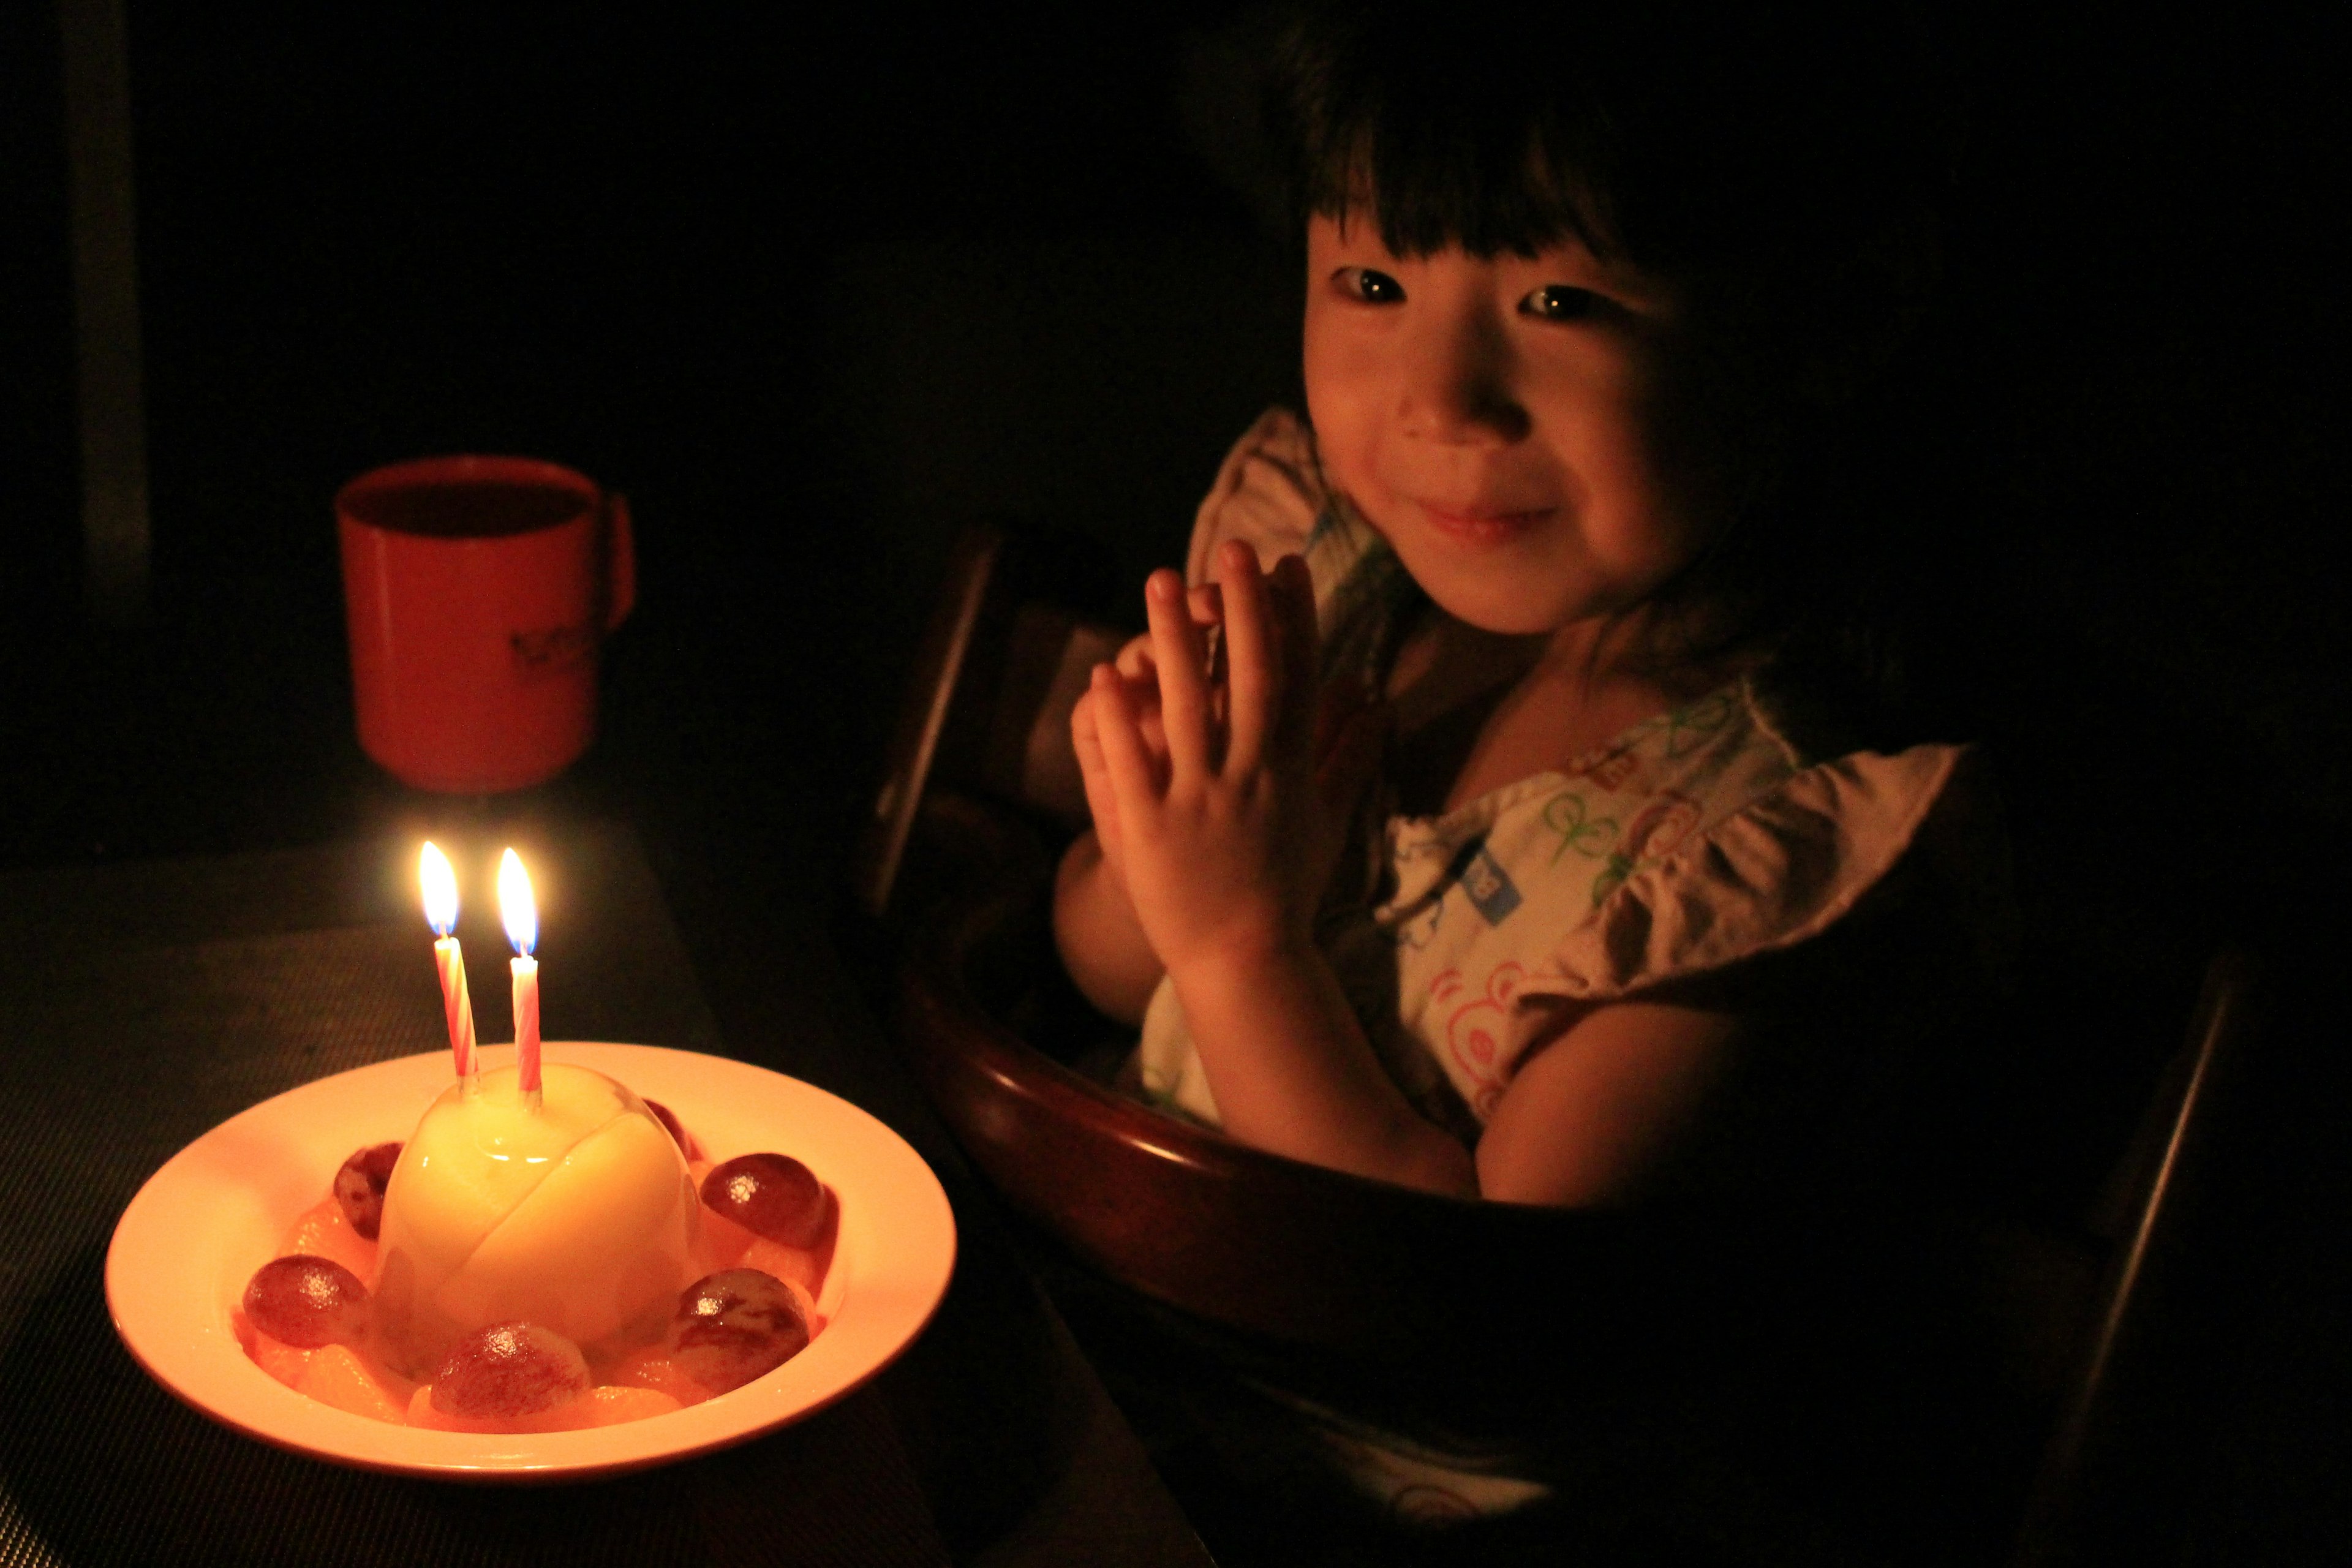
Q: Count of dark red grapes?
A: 6